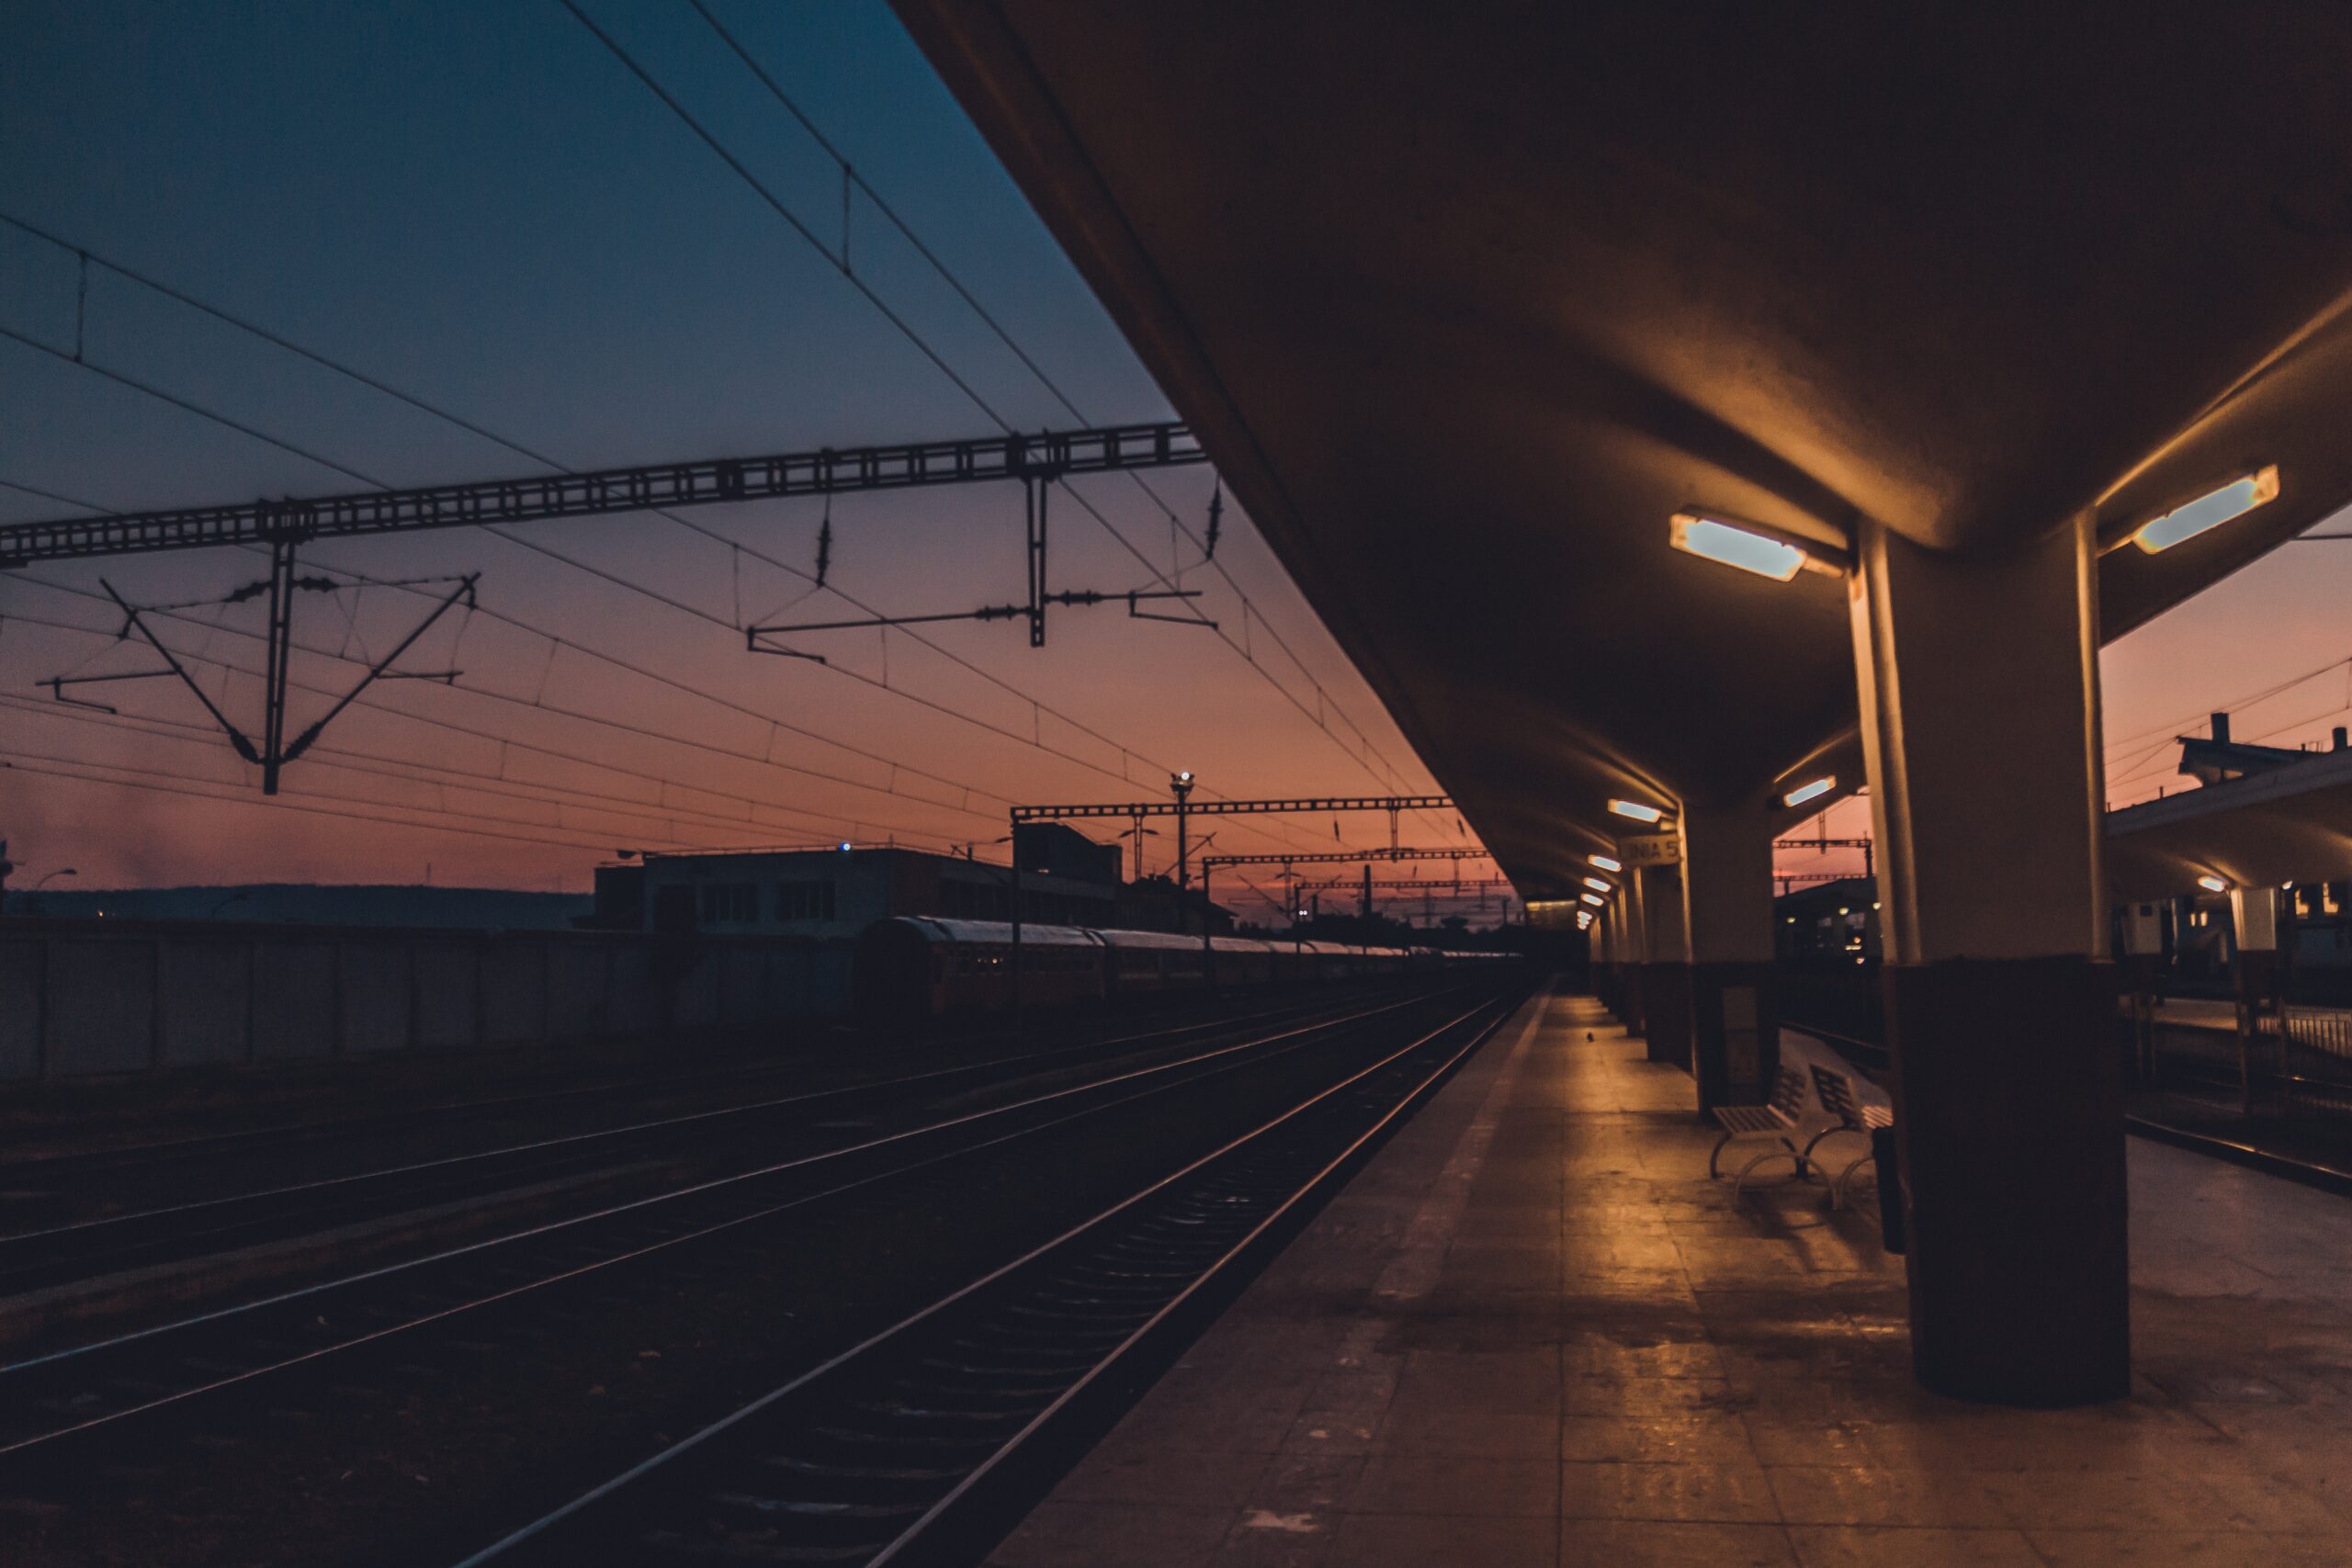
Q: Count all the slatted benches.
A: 2